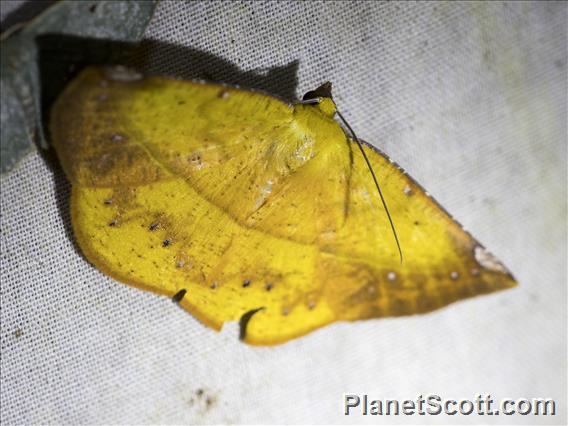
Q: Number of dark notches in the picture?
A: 2